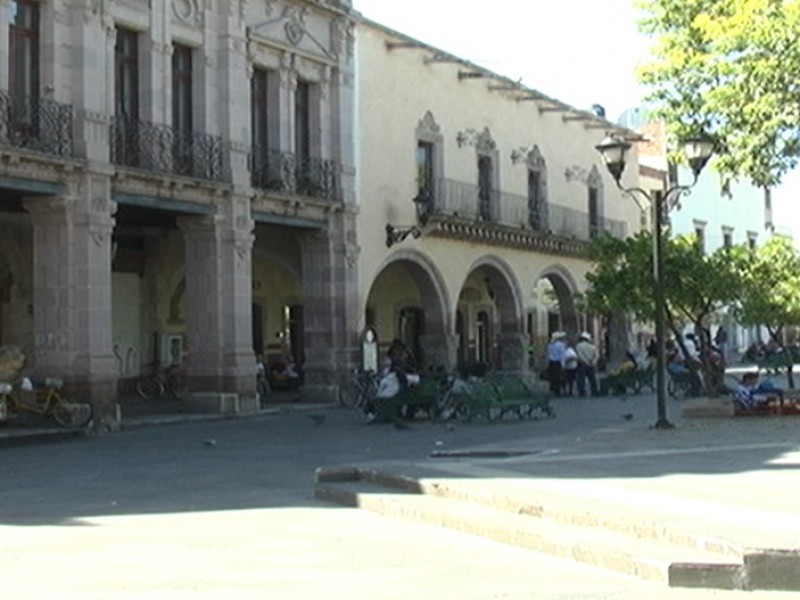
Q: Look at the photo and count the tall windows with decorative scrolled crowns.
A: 4